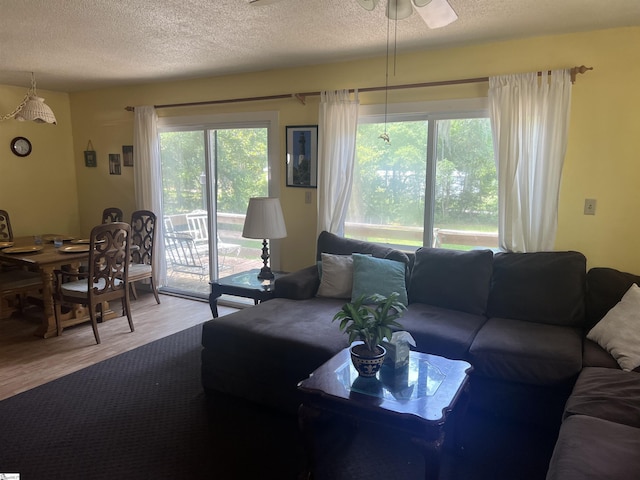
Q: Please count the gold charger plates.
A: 5